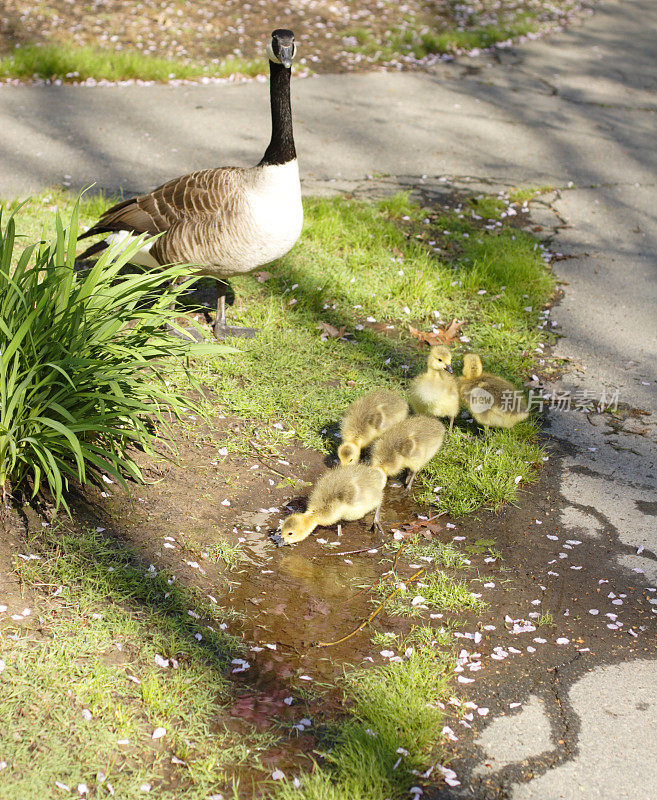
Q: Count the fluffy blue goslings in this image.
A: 0